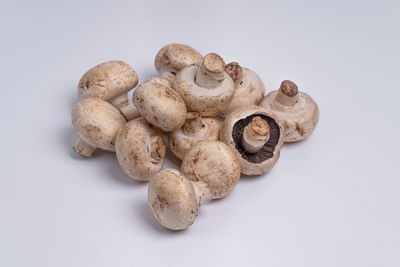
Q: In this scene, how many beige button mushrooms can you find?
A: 12